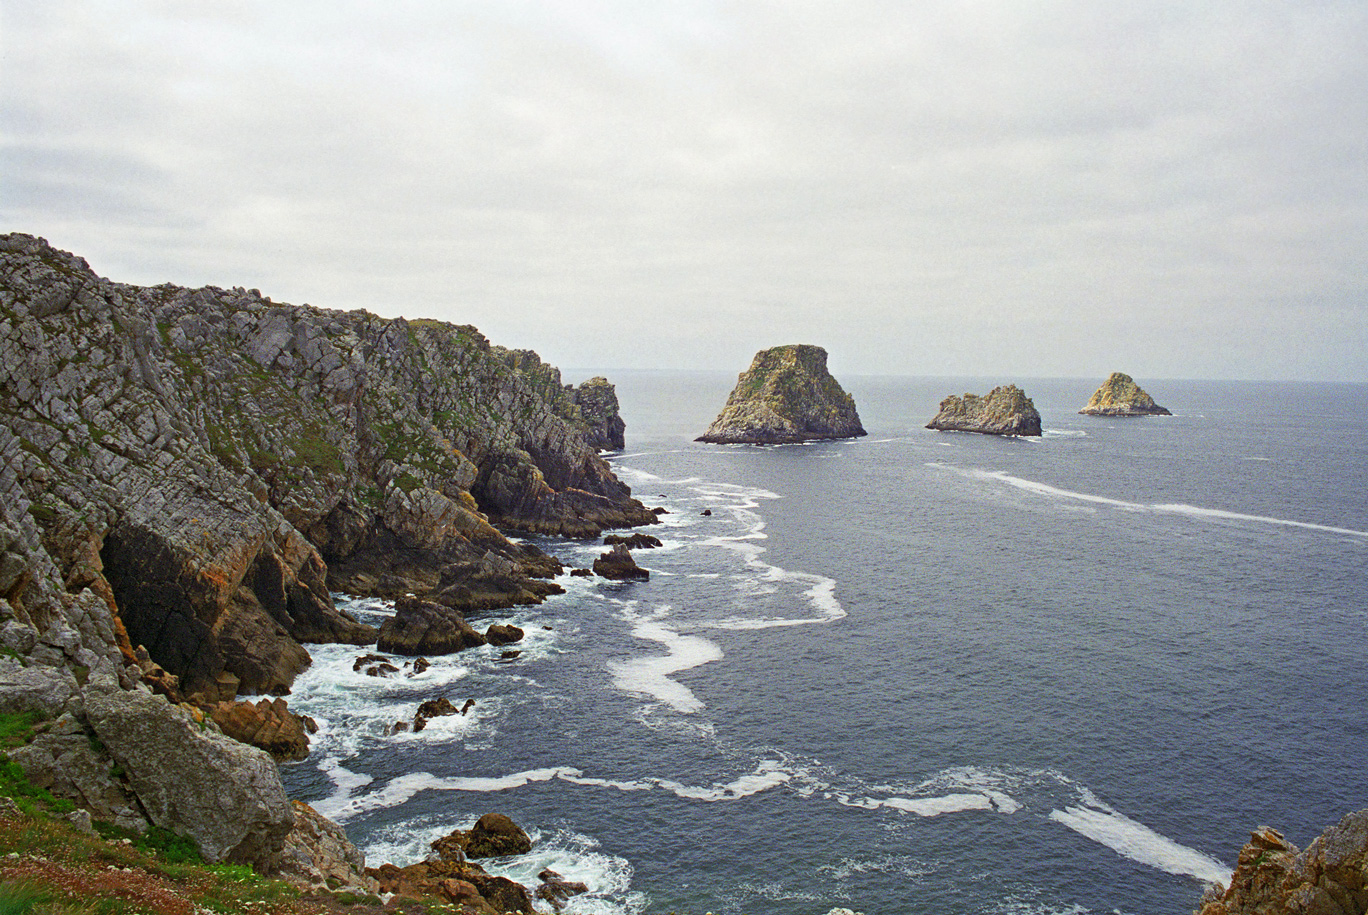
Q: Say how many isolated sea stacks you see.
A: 3